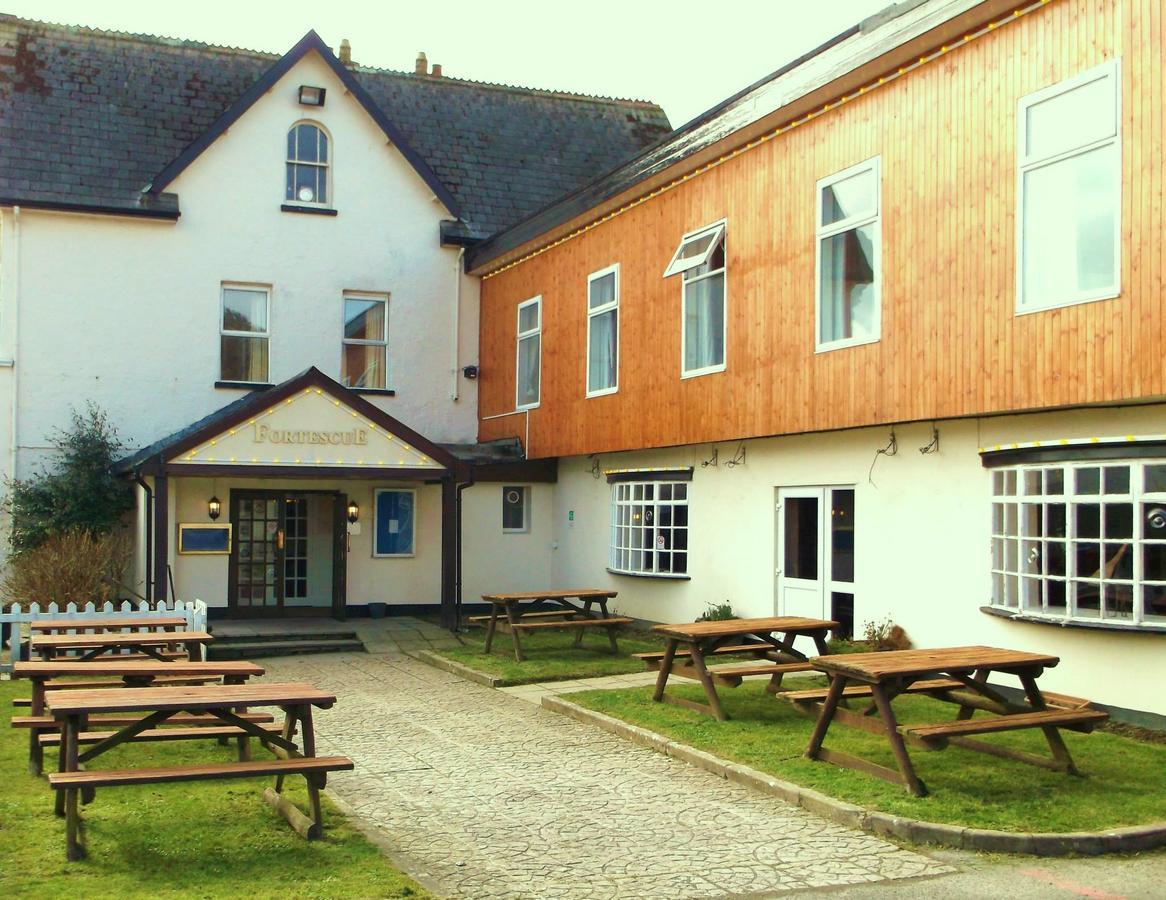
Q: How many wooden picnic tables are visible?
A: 7